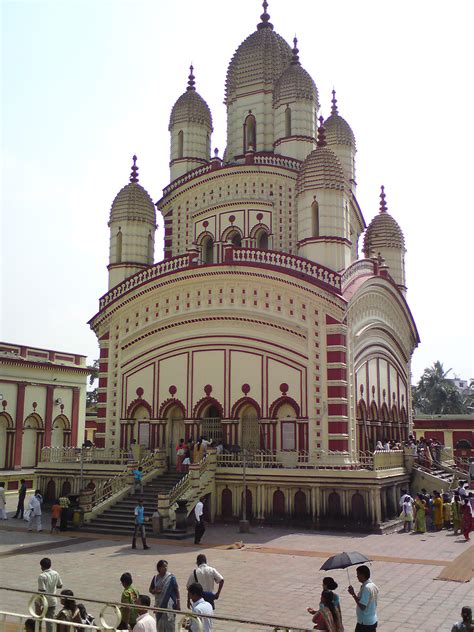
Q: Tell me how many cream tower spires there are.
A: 7